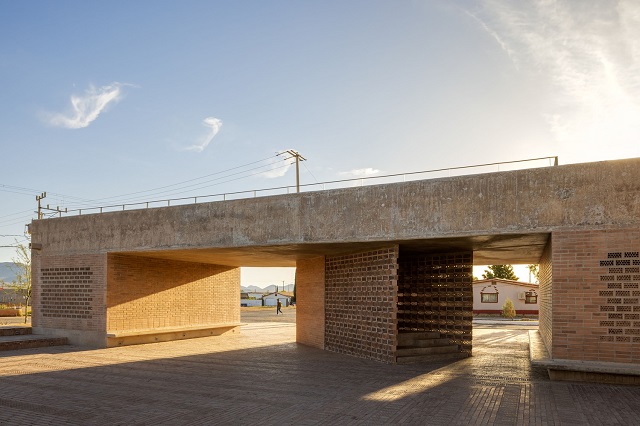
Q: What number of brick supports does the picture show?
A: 3